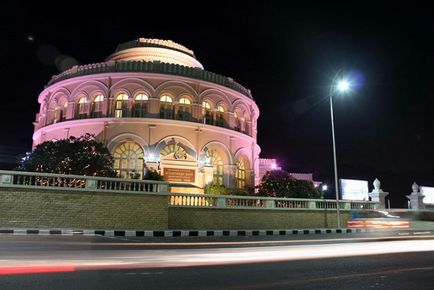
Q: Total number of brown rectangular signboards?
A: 1